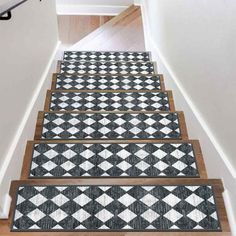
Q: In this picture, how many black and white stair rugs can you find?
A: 7